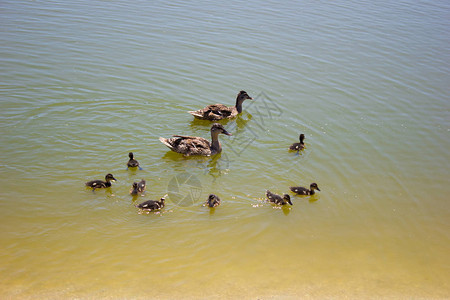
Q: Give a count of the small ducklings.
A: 8